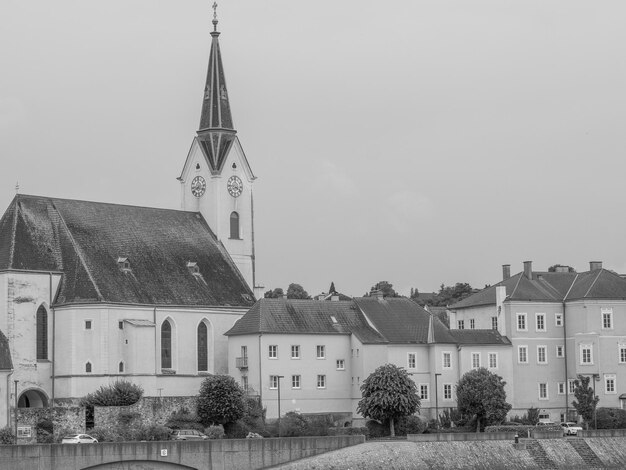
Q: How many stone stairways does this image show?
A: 2